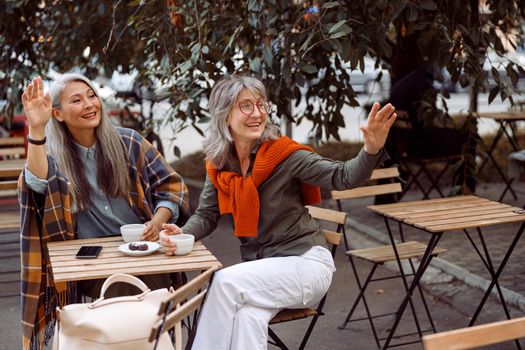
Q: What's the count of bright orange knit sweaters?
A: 1